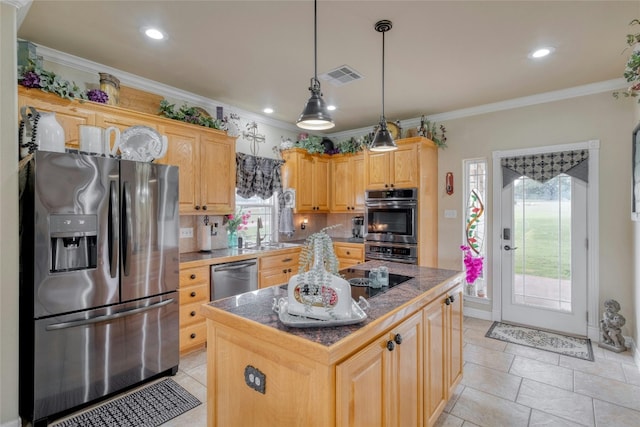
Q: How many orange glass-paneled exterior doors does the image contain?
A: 0